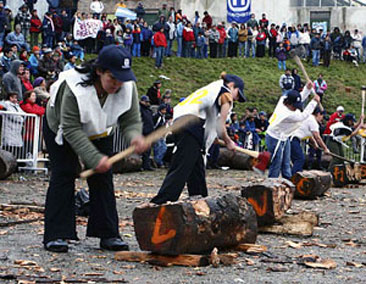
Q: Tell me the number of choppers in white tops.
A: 5